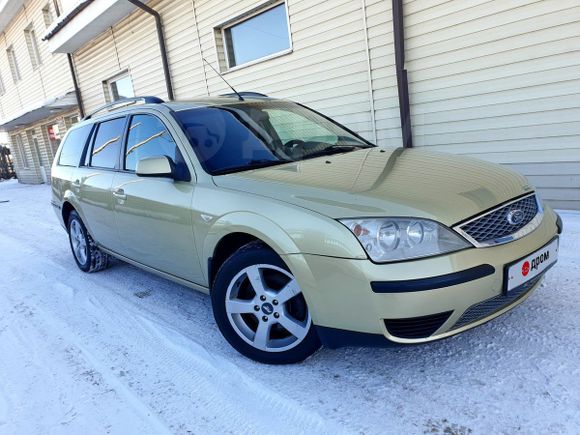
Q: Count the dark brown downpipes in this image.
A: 3